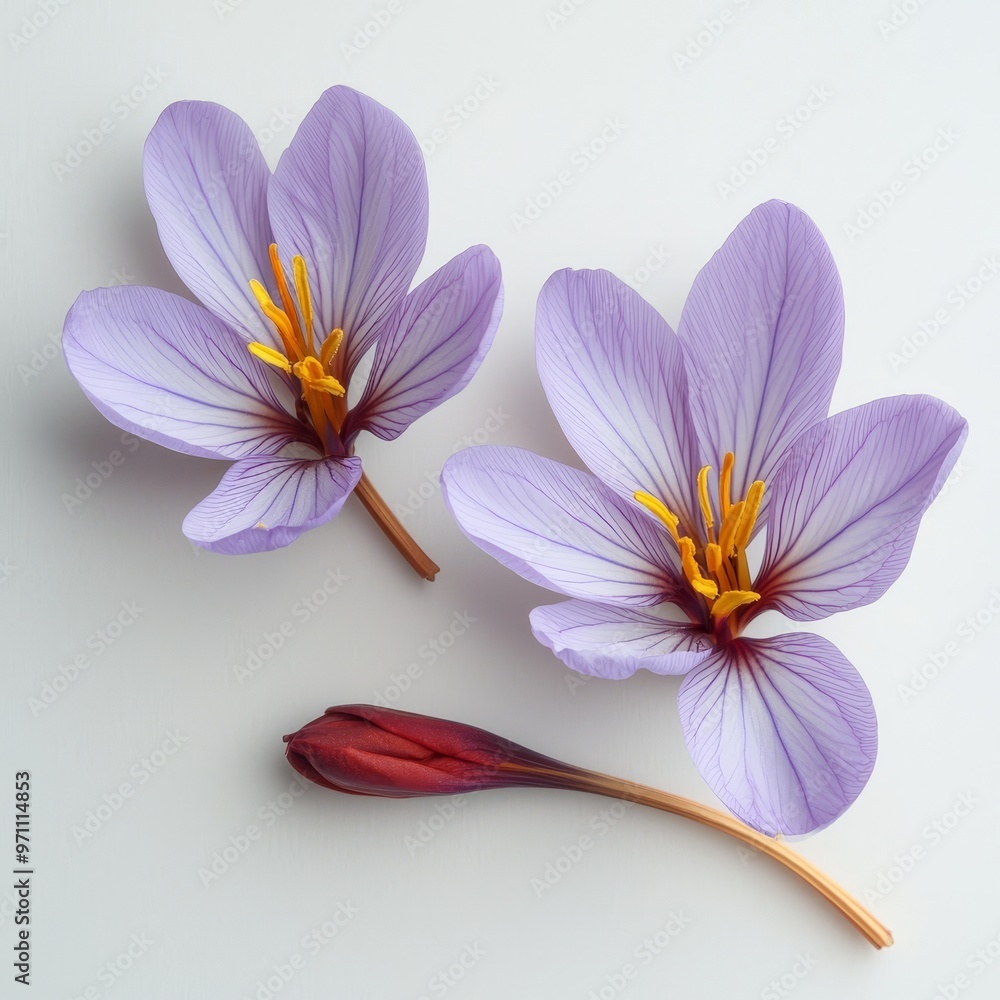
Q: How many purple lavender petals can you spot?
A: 11